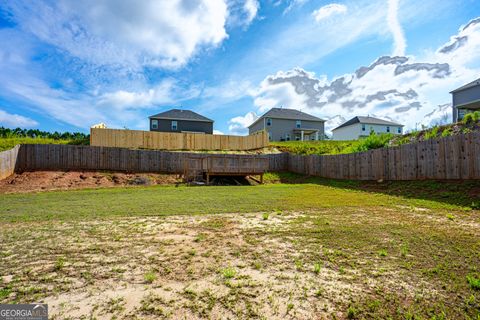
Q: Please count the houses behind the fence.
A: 4